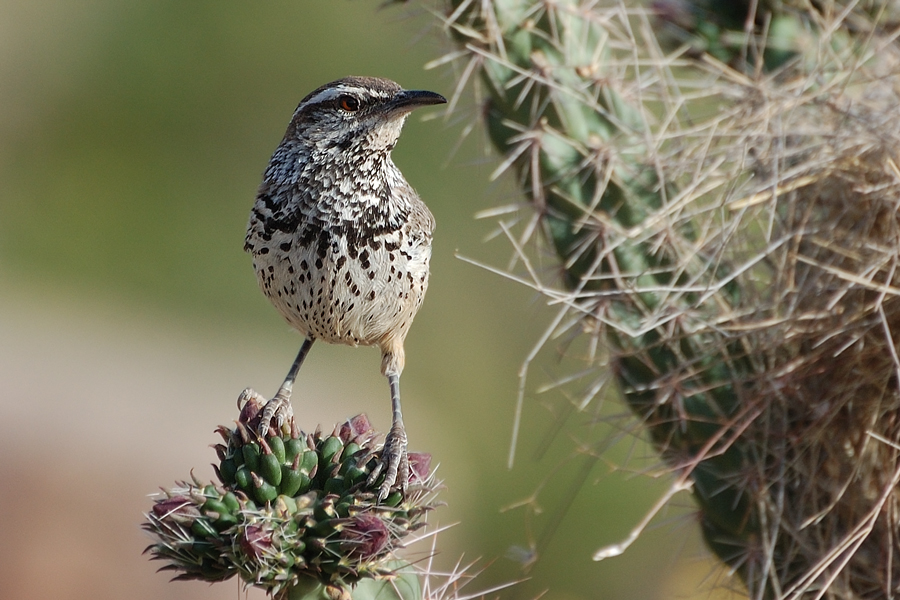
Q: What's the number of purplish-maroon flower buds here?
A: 6